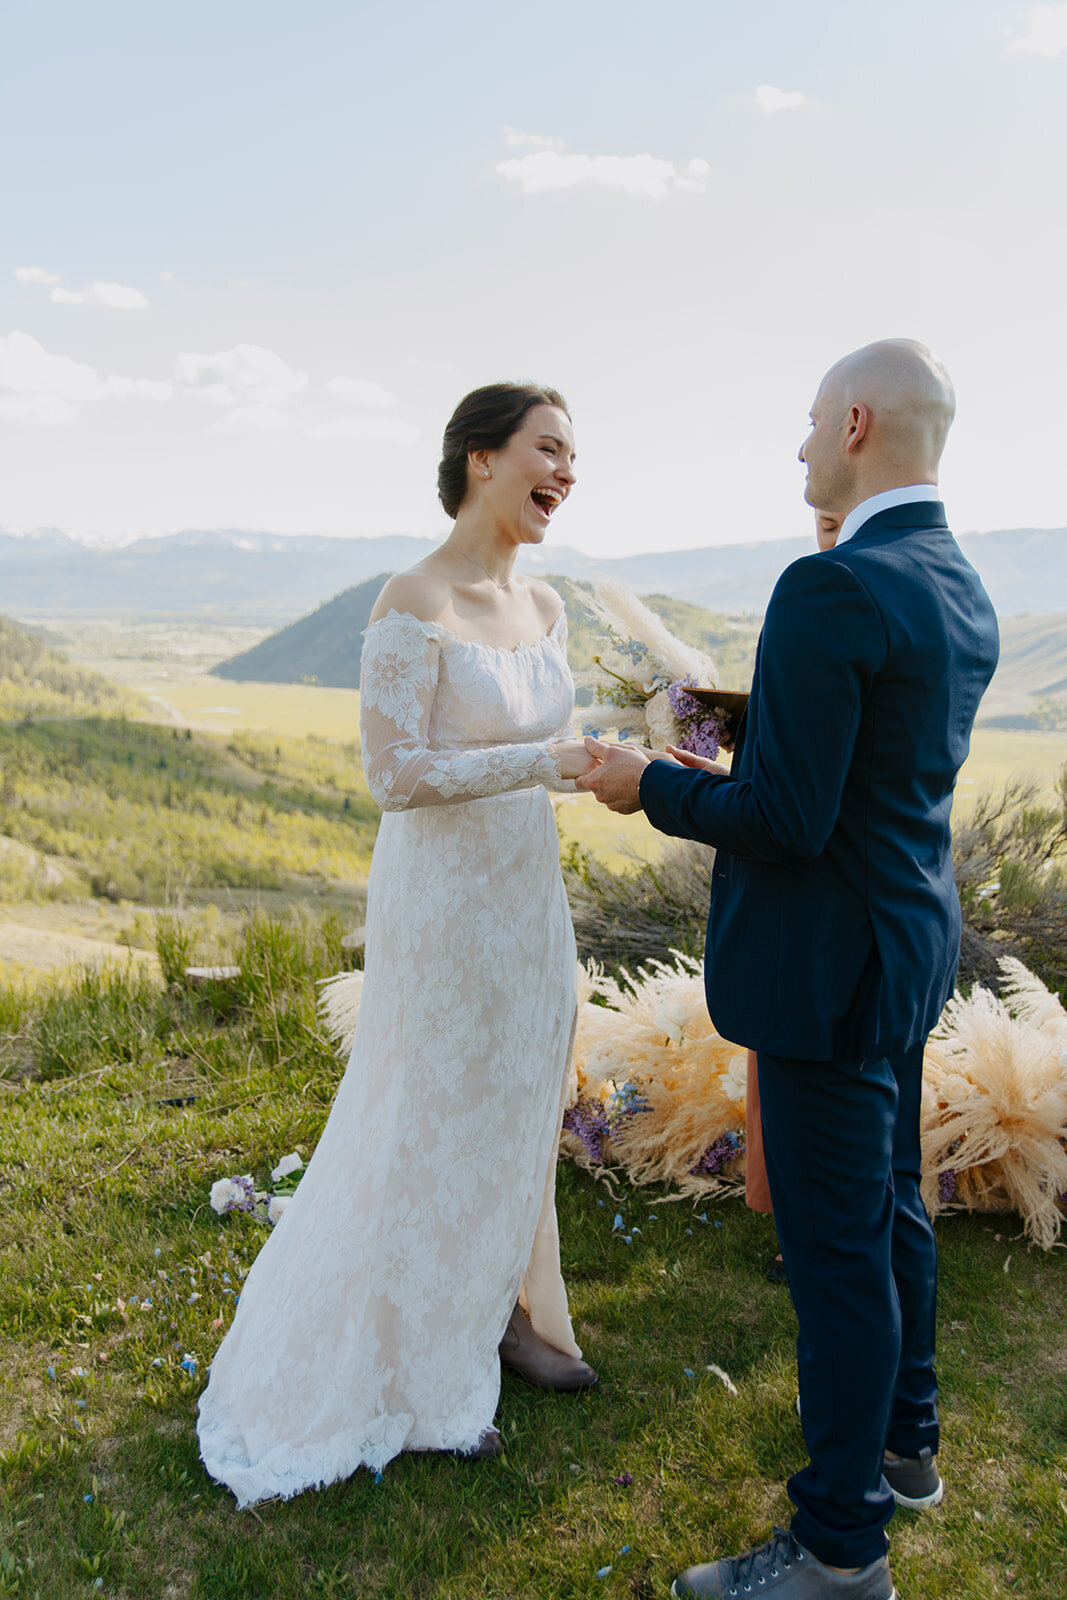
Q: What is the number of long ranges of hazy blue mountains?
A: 1